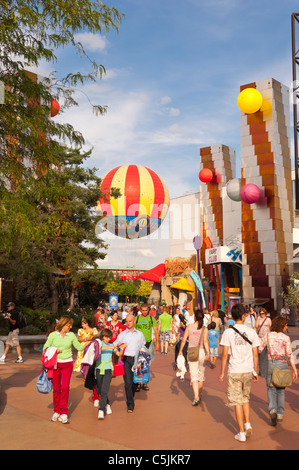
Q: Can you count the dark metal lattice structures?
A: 1